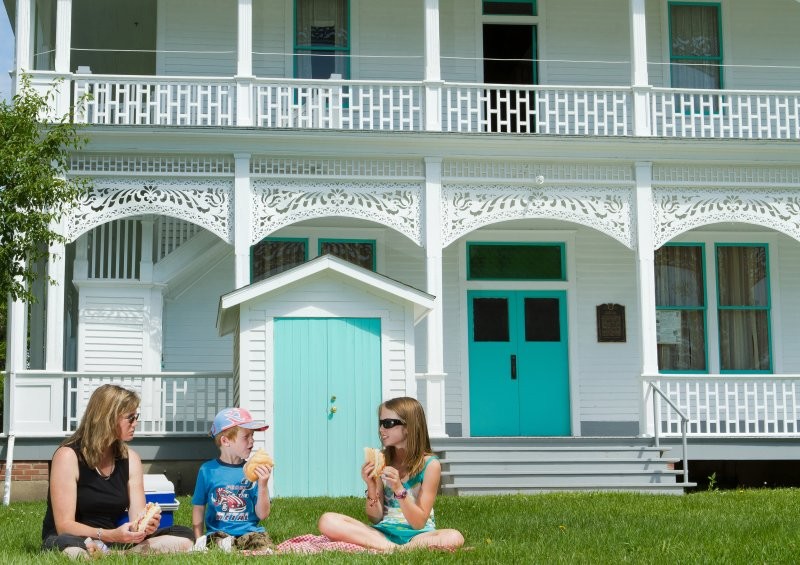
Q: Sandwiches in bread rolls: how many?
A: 3